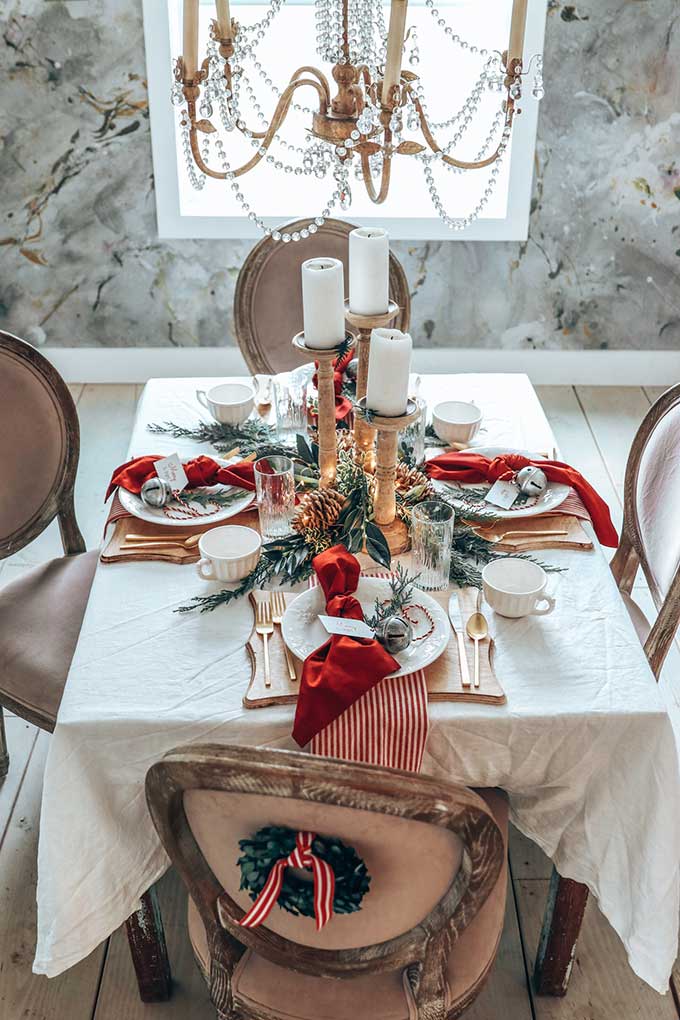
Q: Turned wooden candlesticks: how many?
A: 3